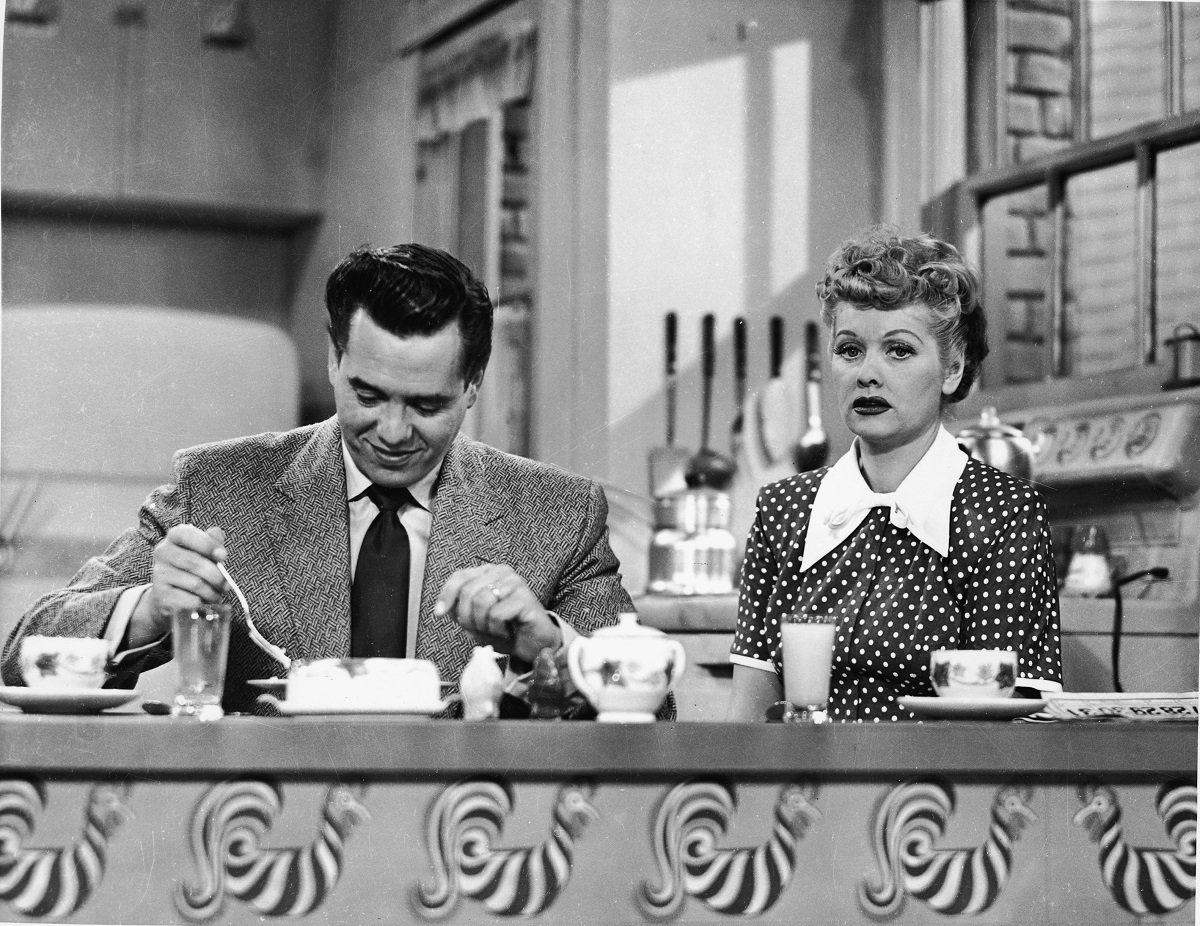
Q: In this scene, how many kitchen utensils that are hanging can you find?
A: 5